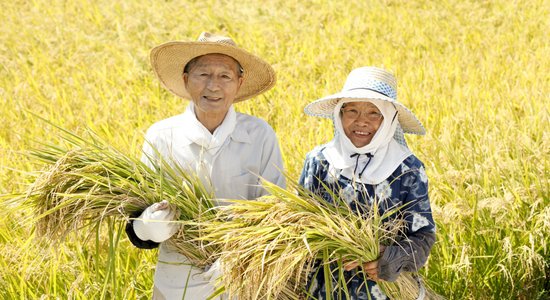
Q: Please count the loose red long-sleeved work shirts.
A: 0